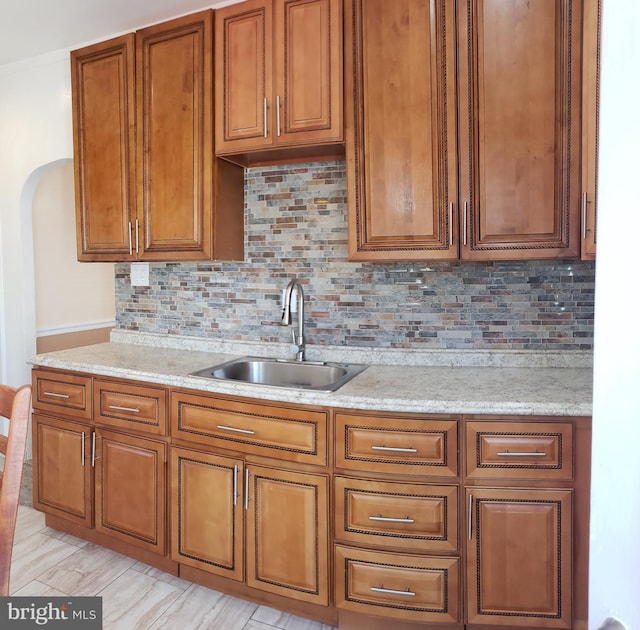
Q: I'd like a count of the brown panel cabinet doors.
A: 12